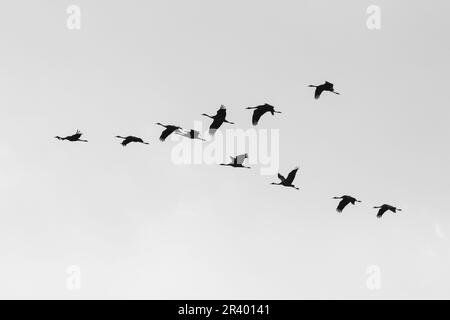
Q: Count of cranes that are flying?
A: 11